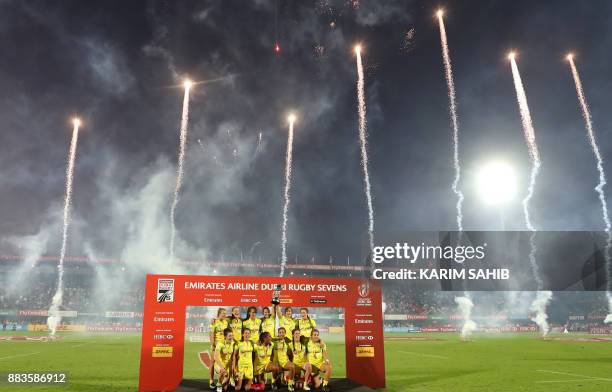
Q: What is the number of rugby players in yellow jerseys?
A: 12